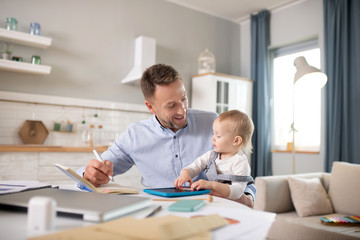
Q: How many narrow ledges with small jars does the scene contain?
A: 2